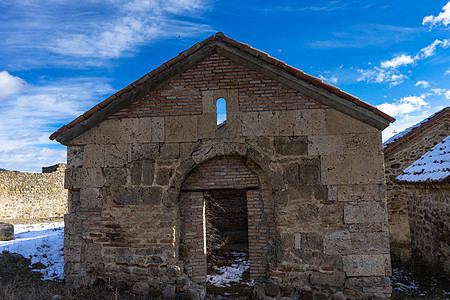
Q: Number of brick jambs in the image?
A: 2